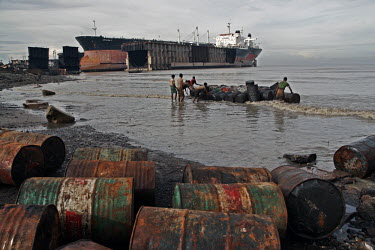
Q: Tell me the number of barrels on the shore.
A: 12